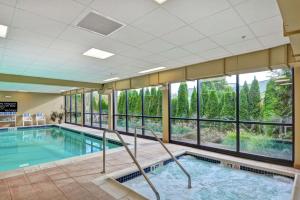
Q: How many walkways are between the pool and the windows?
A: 1